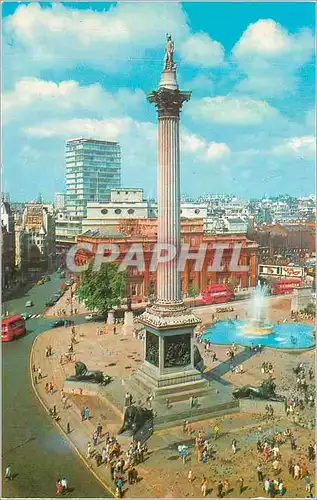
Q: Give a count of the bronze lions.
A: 4